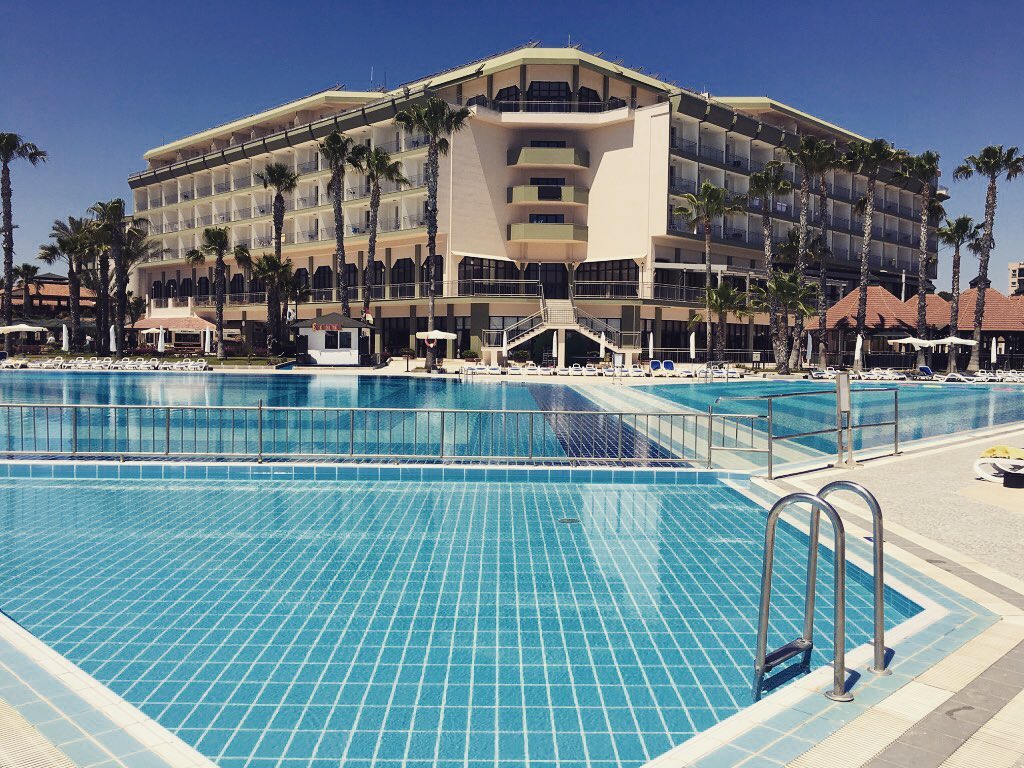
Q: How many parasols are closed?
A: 12